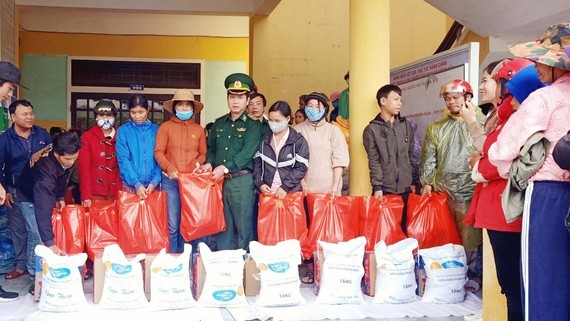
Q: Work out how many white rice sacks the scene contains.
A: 8